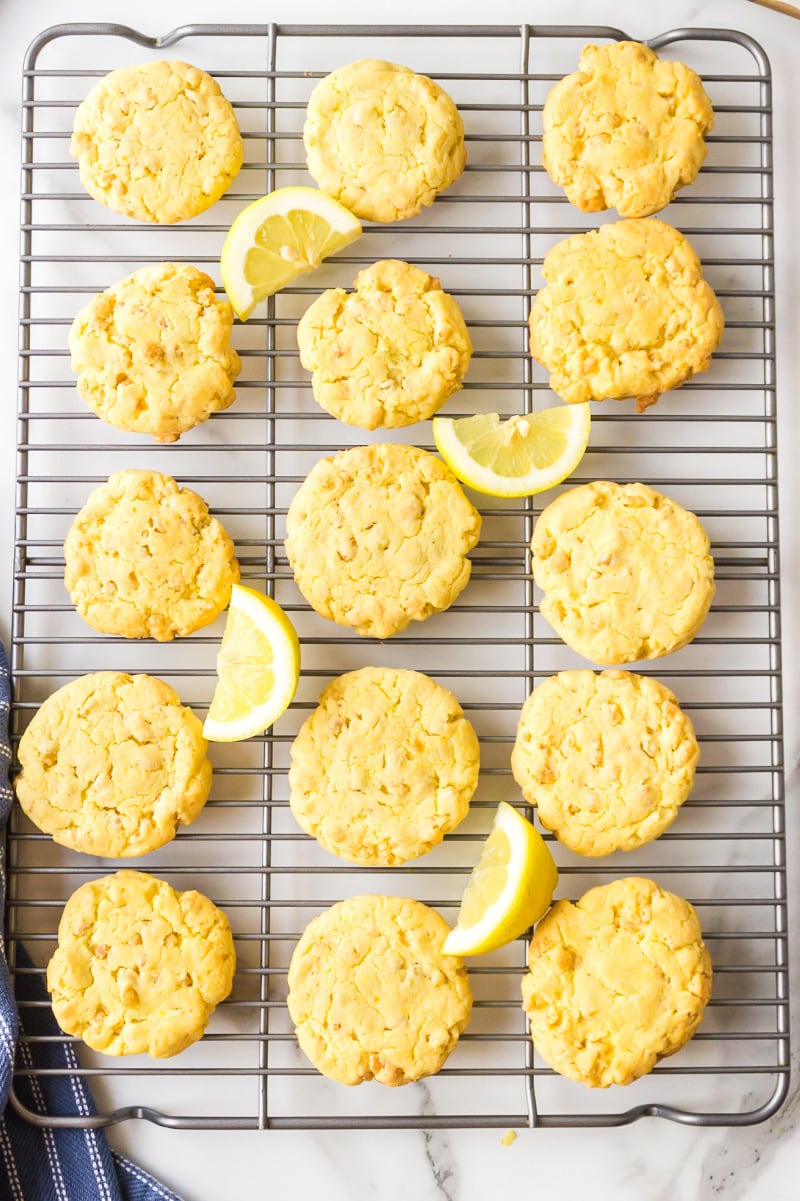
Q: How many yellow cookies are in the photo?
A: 15